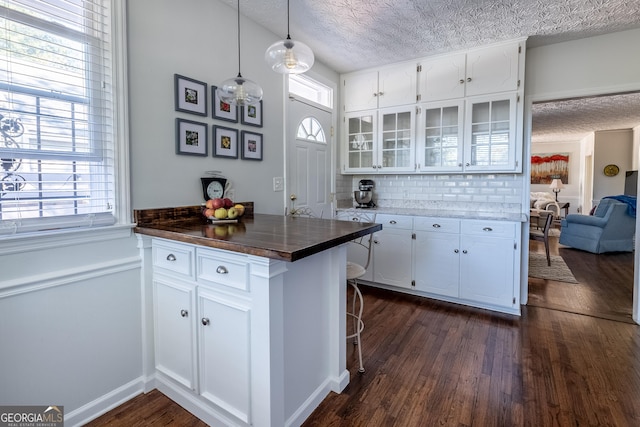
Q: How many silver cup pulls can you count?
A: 6